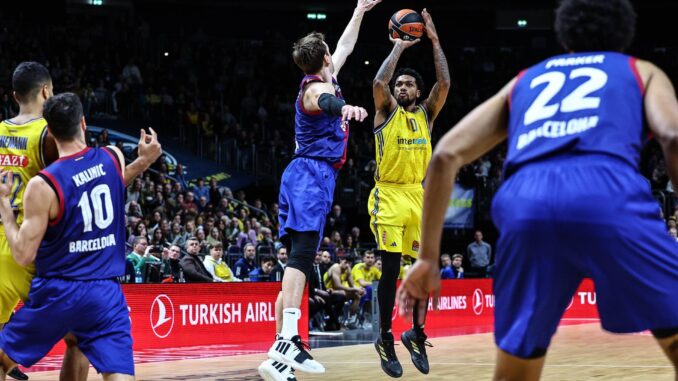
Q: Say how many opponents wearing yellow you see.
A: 2